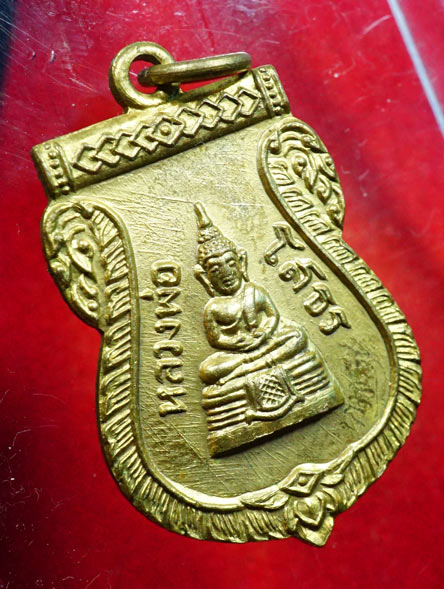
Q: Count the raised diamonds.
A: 9